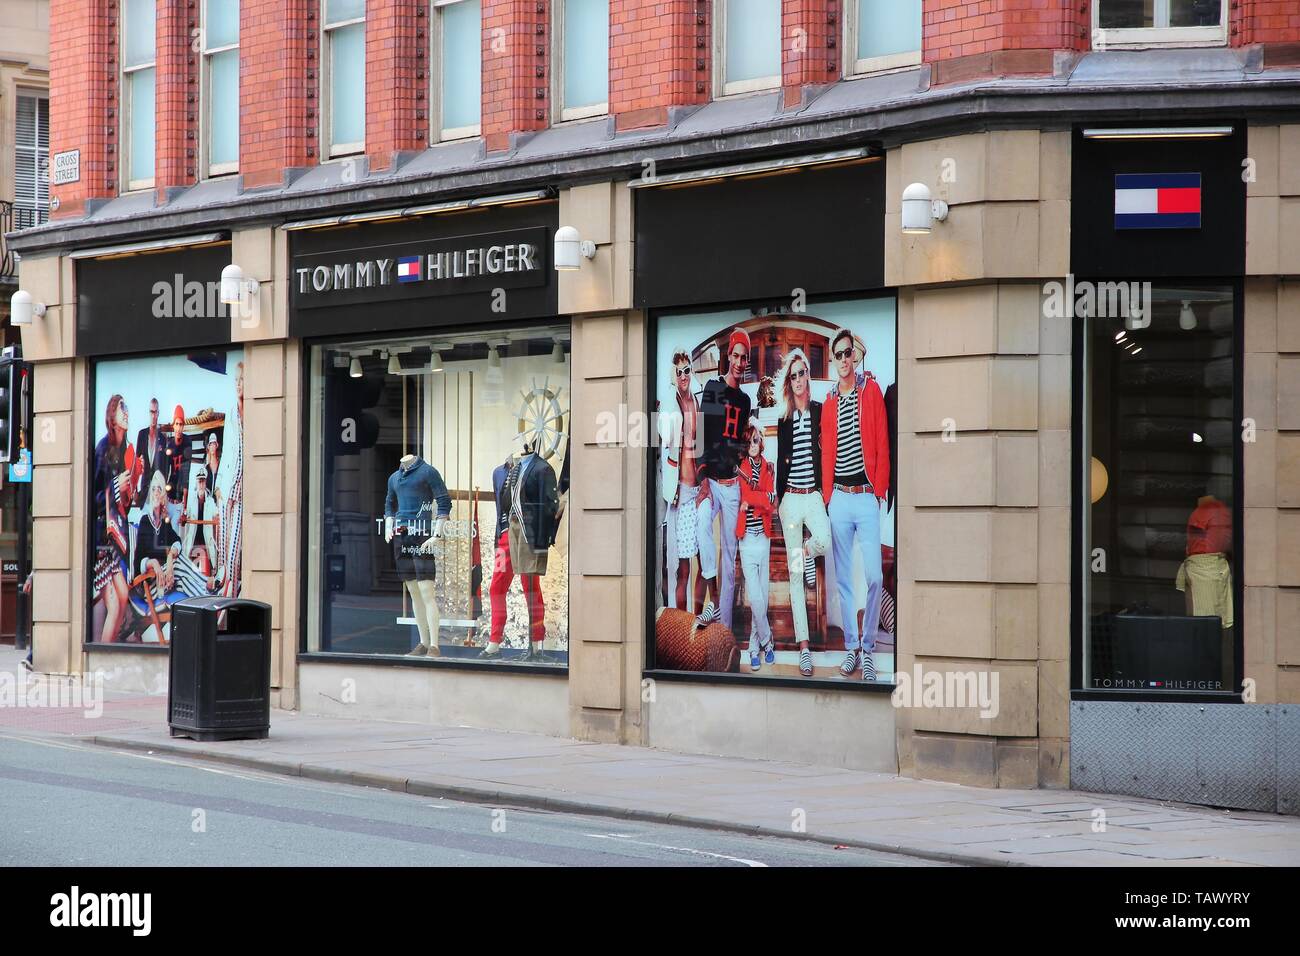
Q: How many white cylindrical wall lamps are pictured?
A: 4